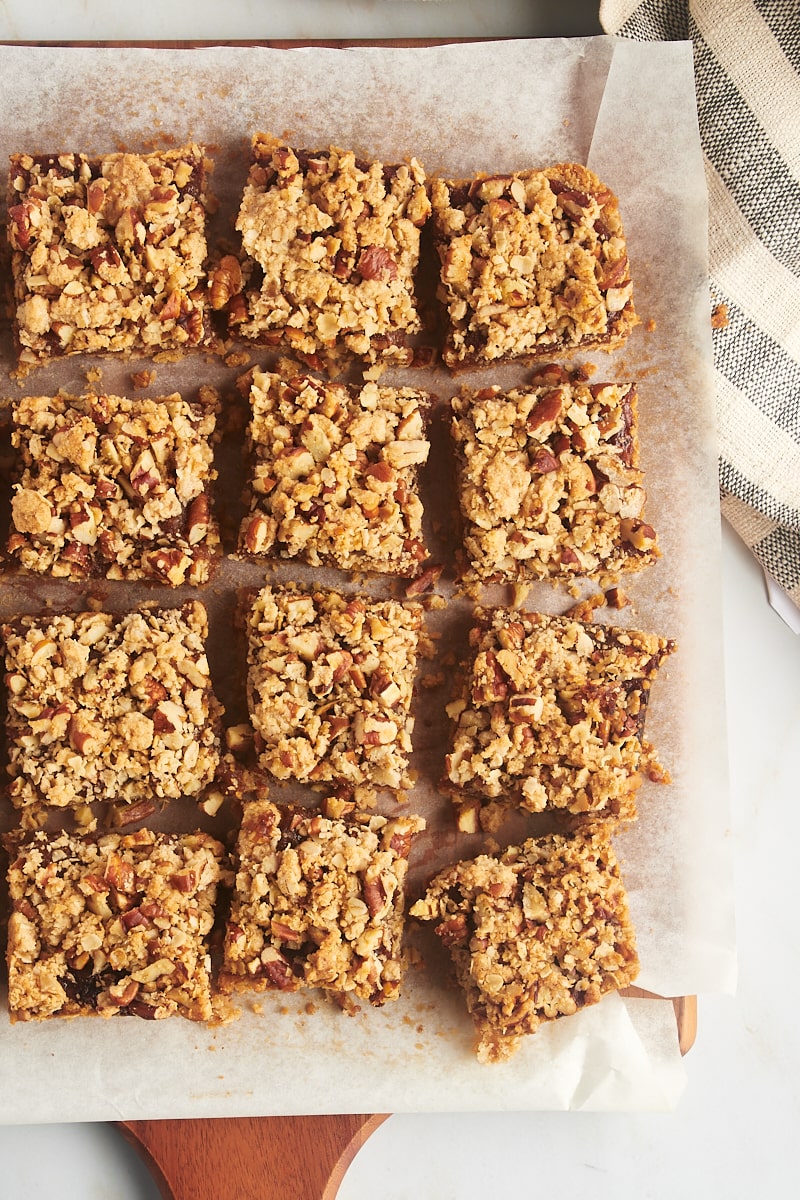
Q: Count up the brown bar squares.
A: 12